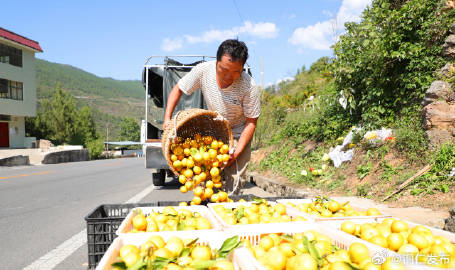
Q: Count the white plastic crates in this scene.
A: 6